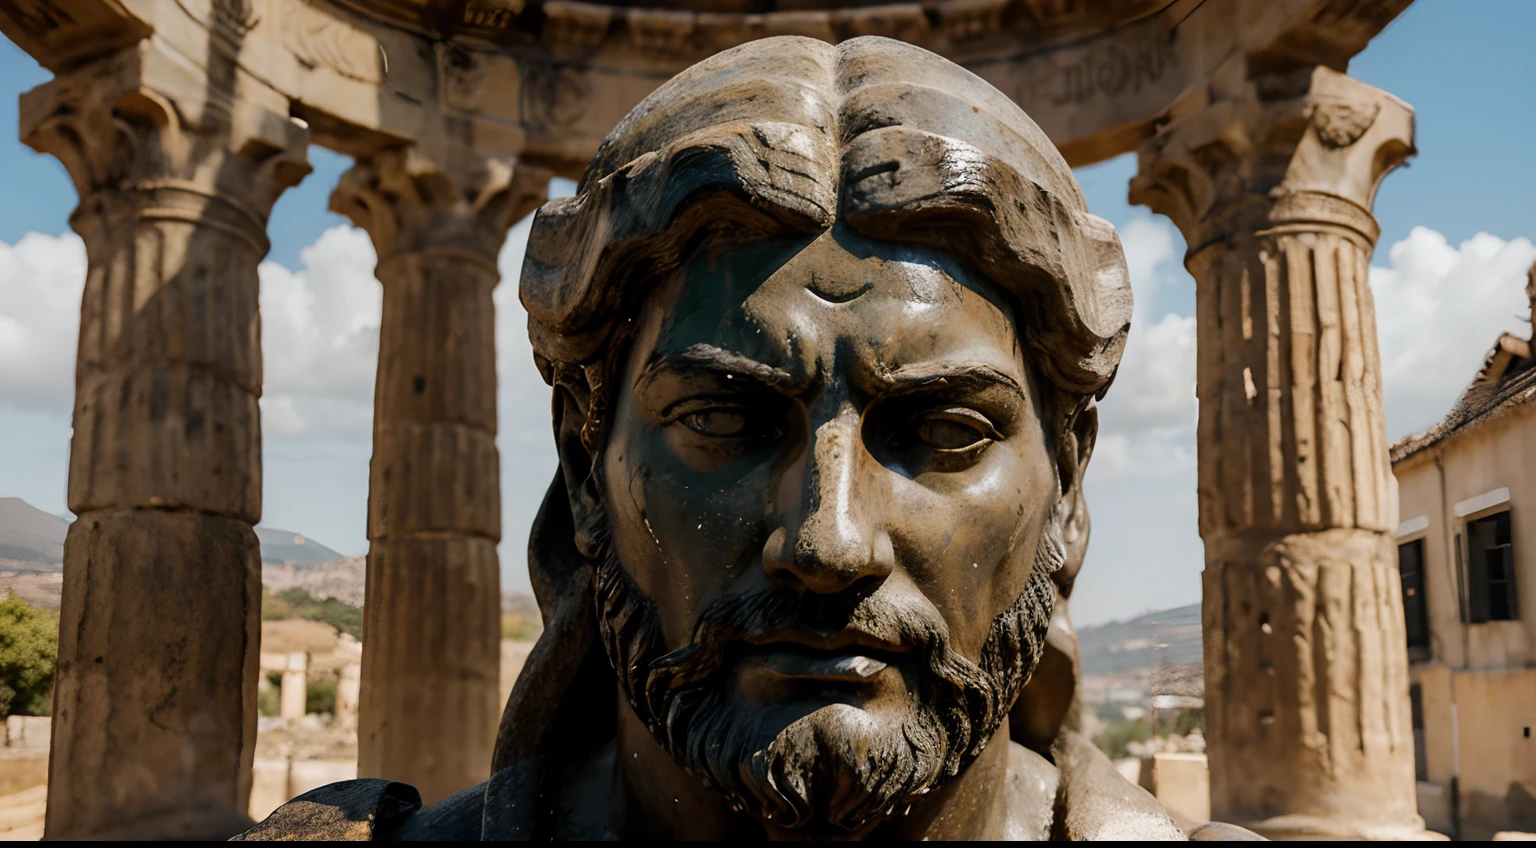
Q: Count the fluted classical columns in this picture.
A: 3